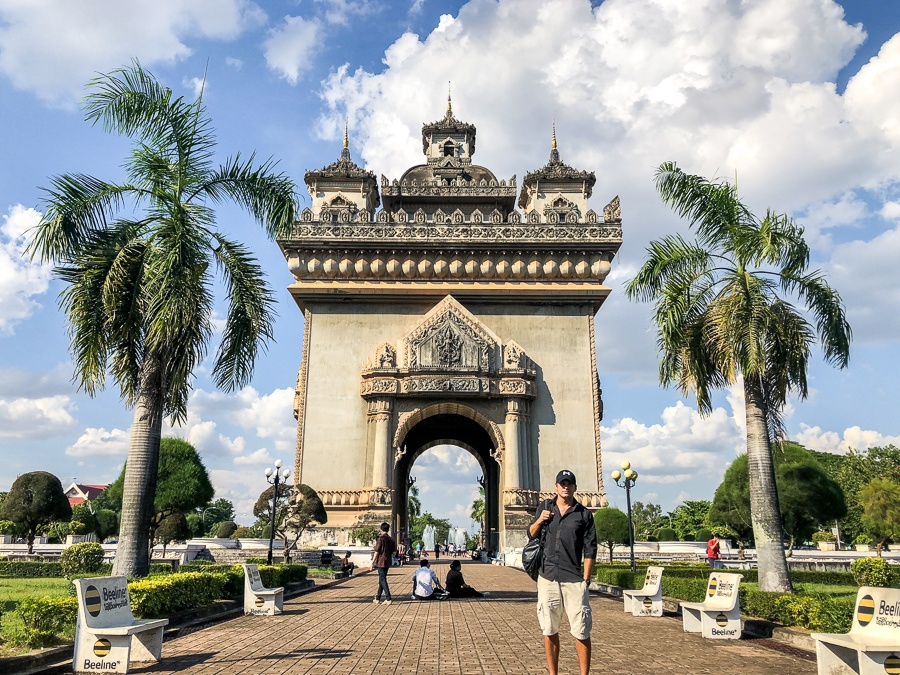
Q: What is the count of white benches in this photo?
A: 5